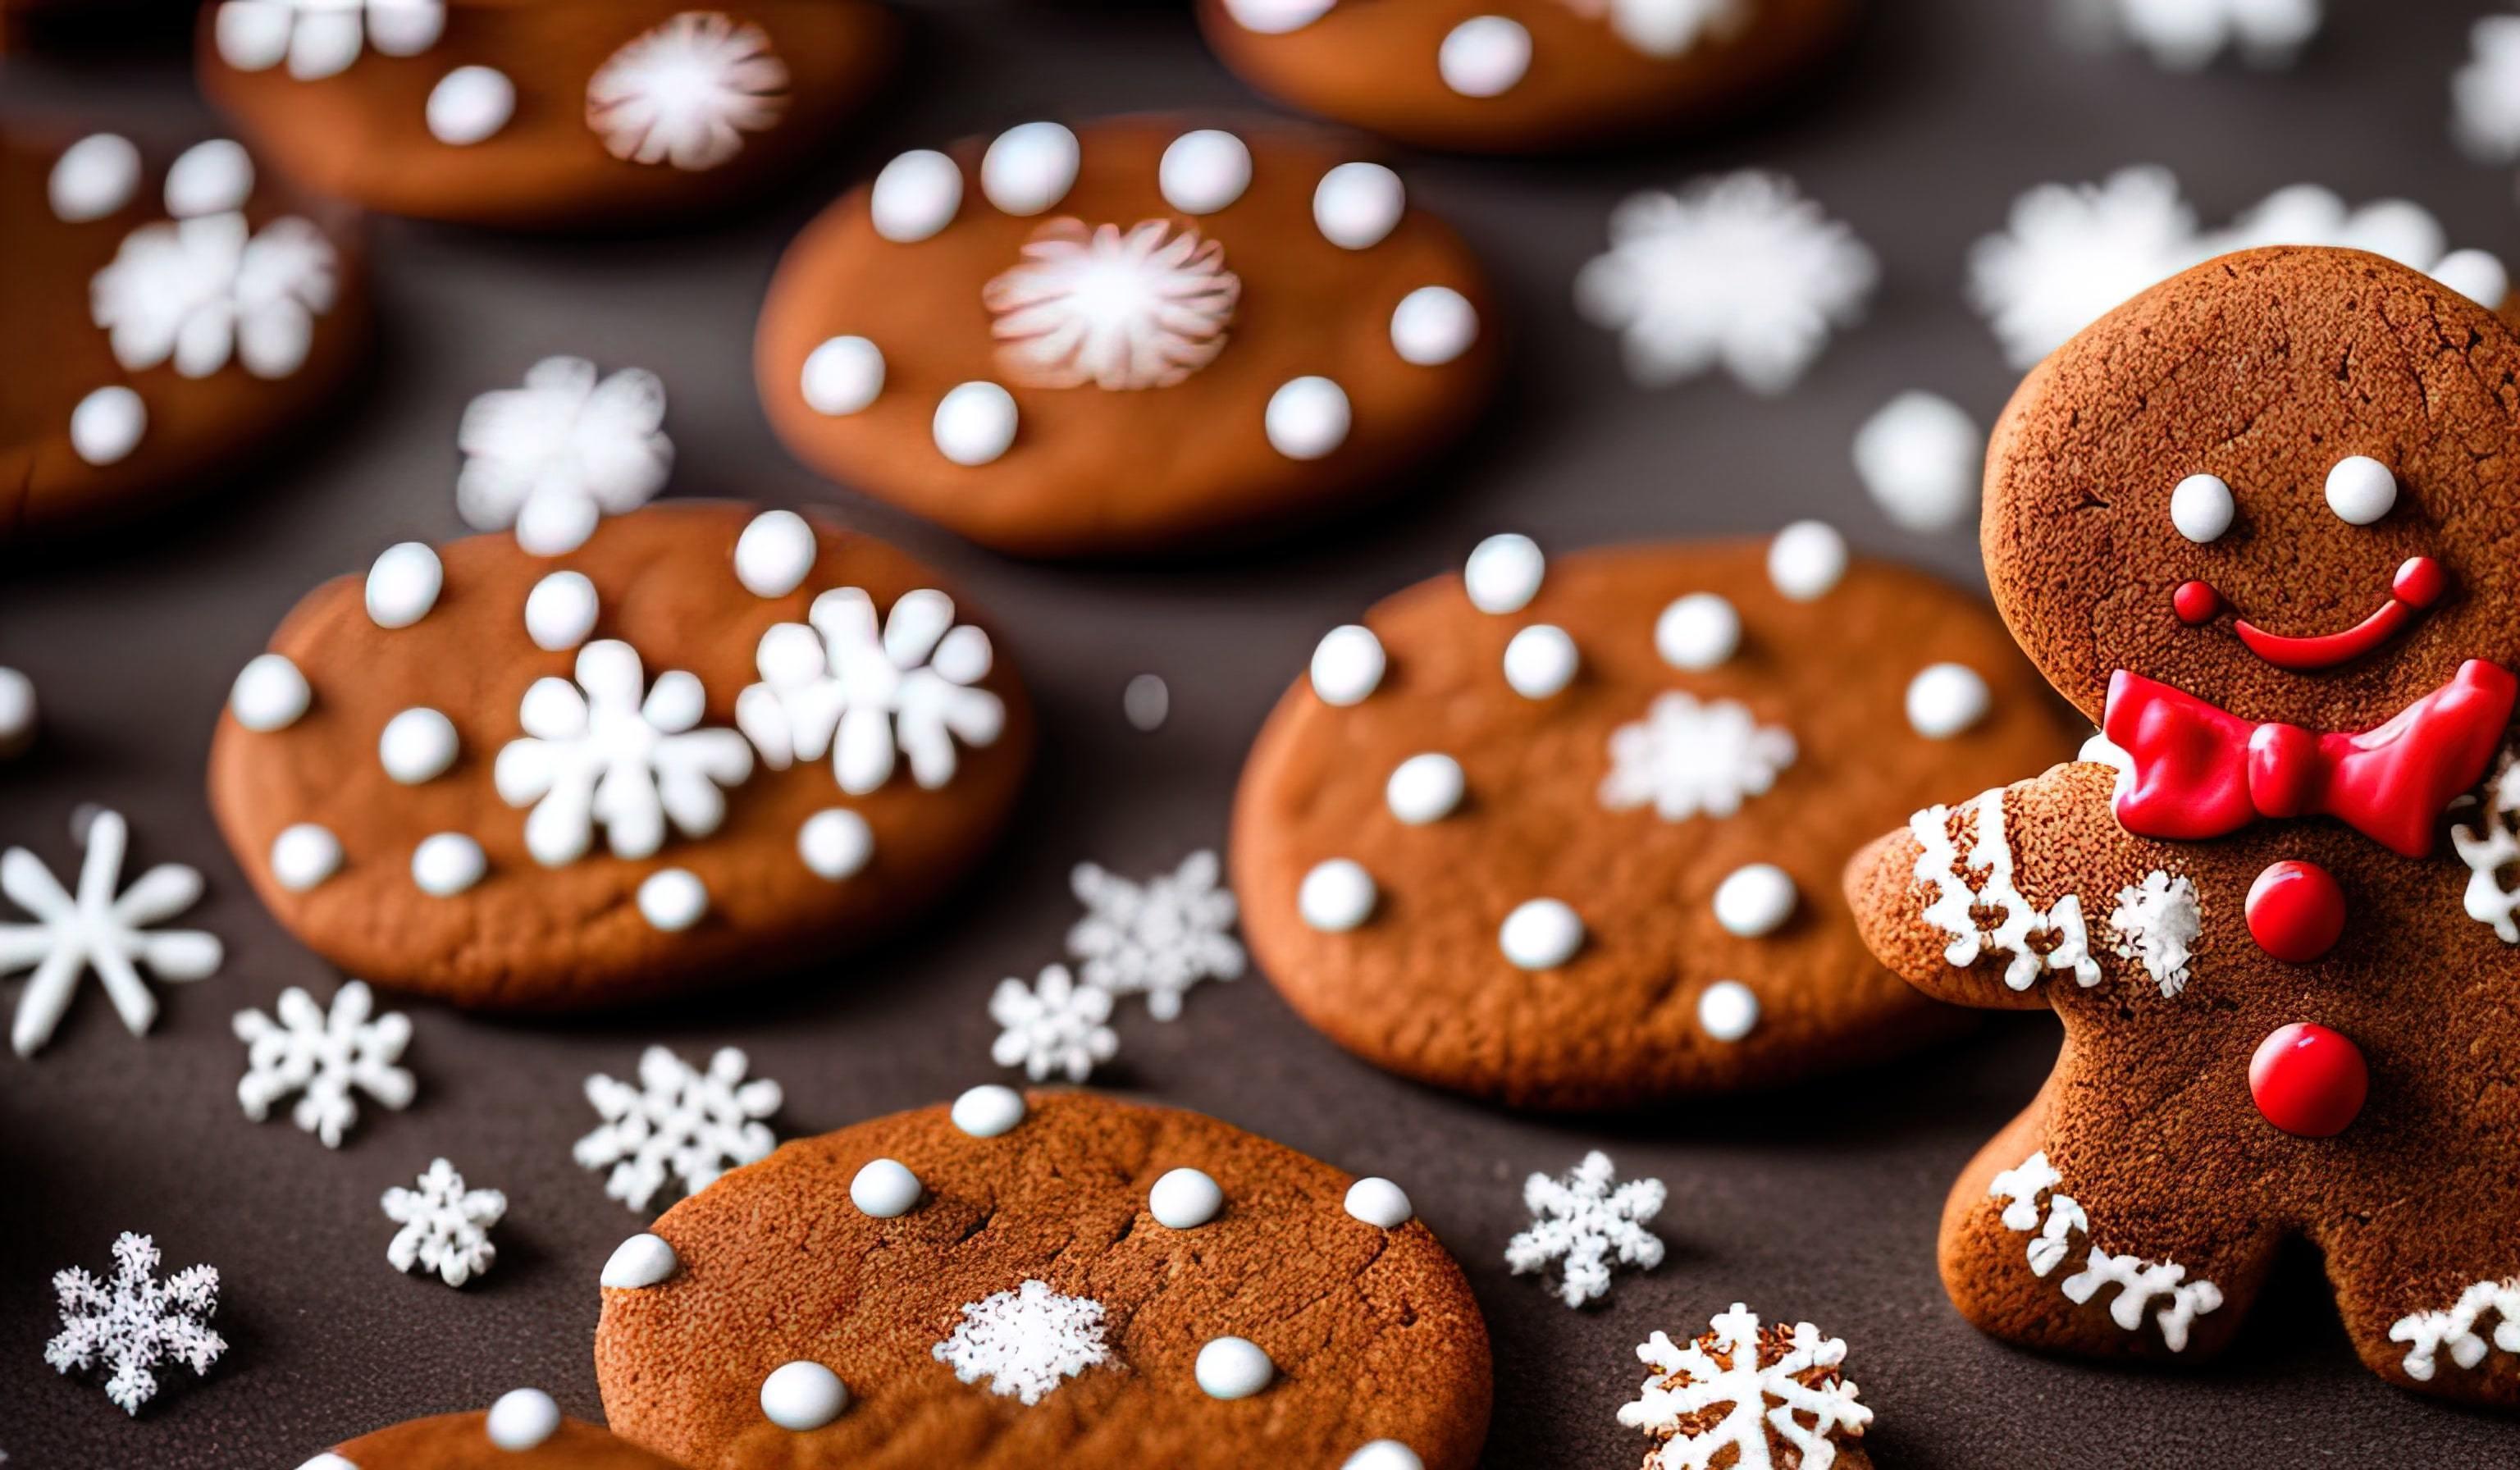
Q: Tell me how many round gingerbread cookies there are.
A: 8